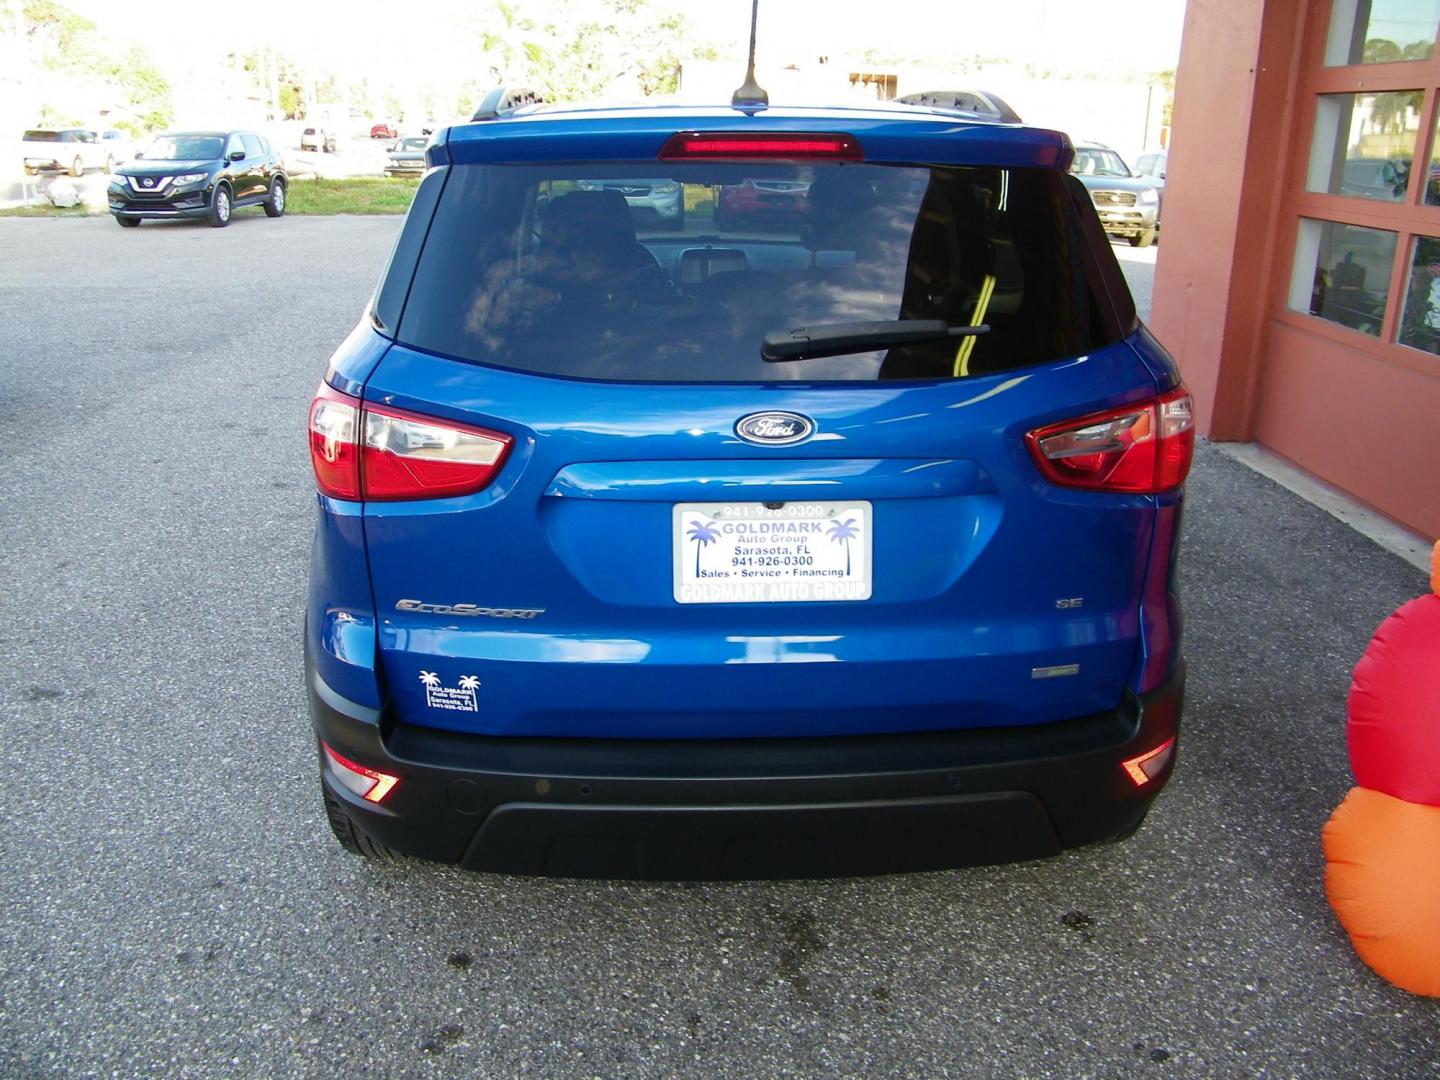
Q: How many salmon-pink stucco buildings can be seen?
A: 1